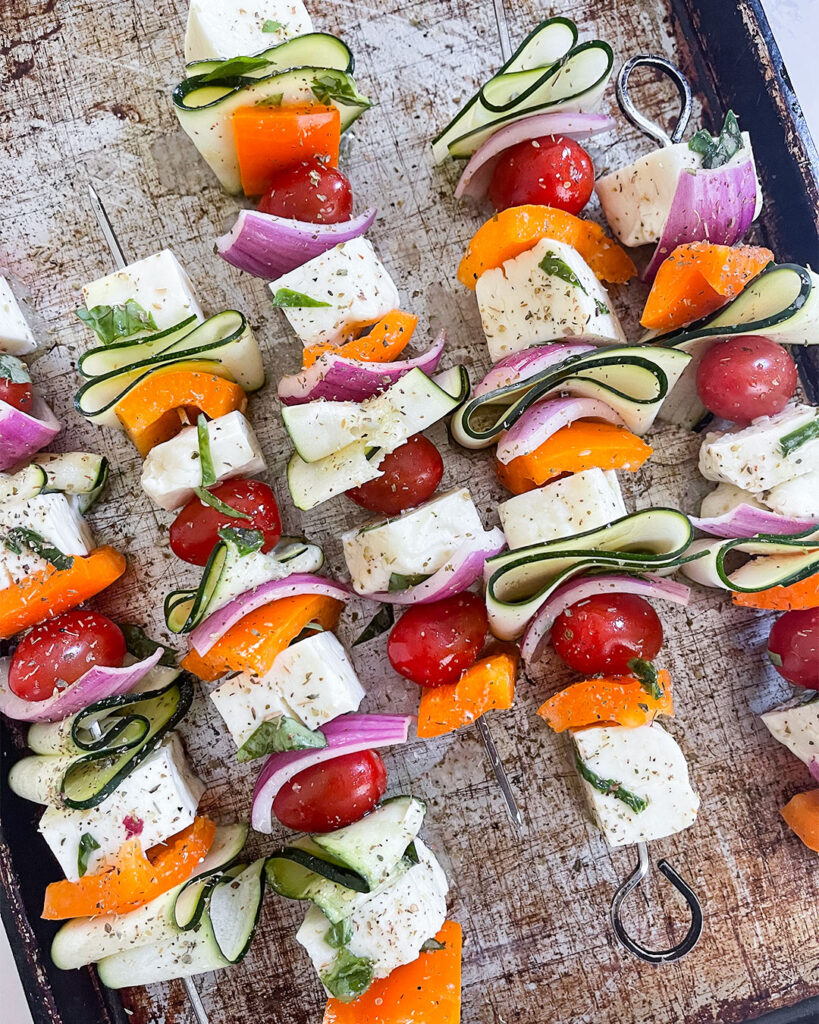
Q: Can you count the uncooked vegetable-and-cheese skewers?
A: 5